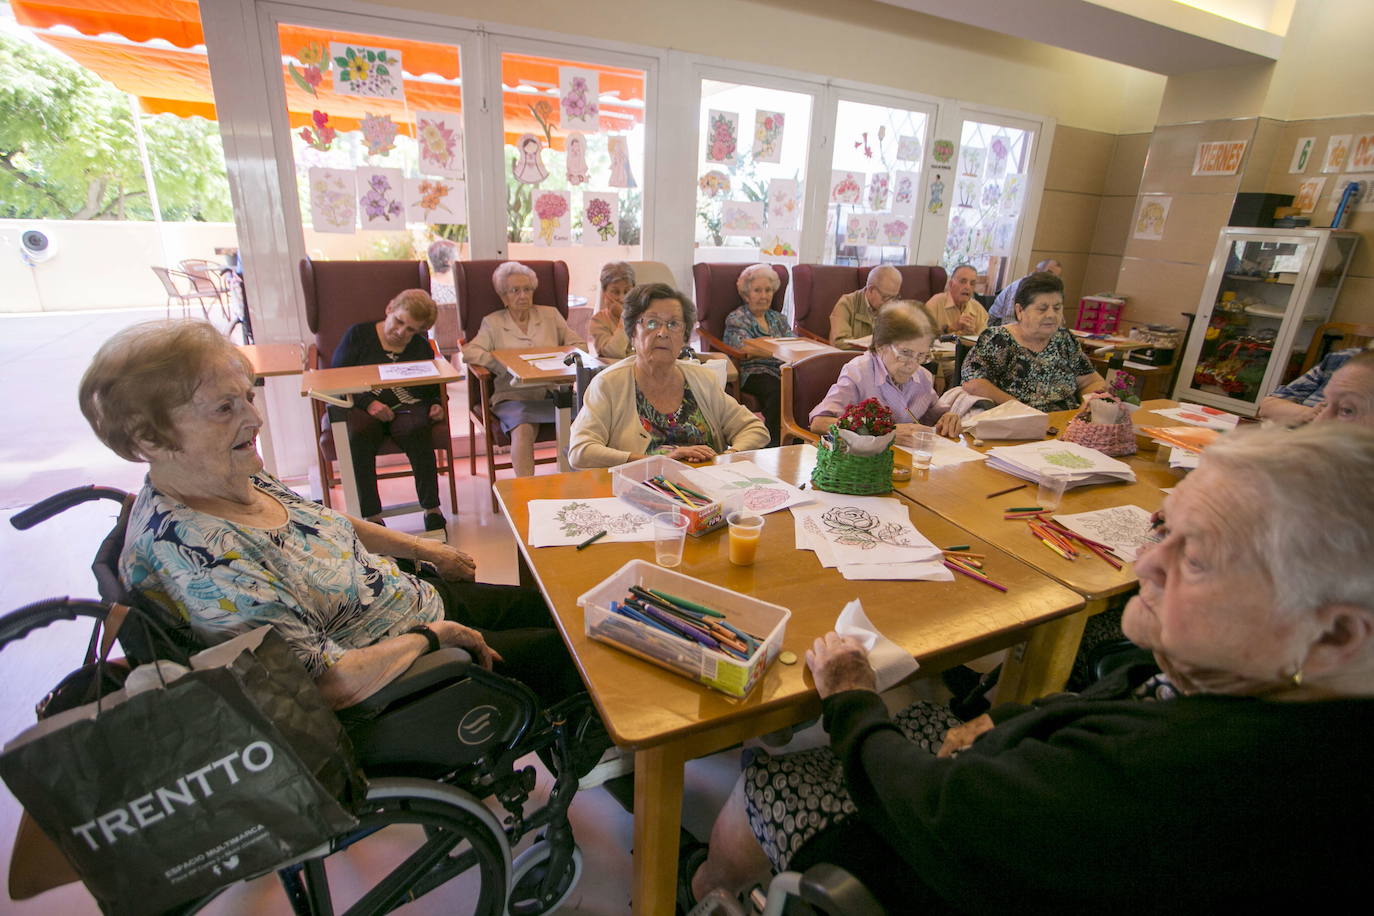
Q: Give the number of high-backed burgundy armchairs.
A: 5